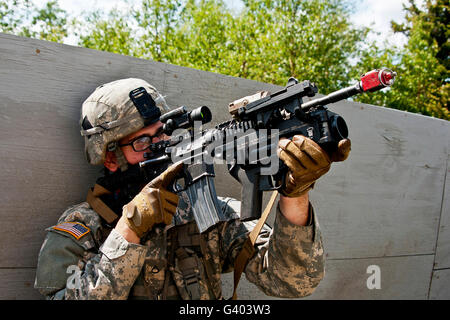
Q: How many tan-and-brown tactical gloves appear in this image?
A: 2